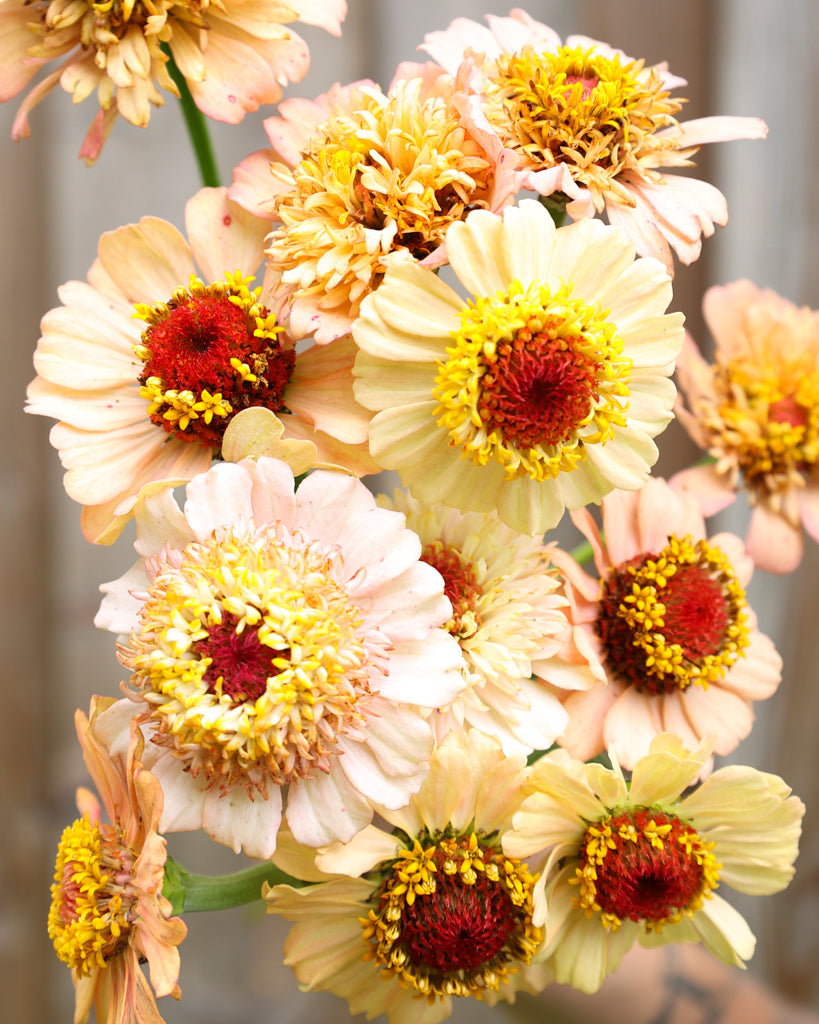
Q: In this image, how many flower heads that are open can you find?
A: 12